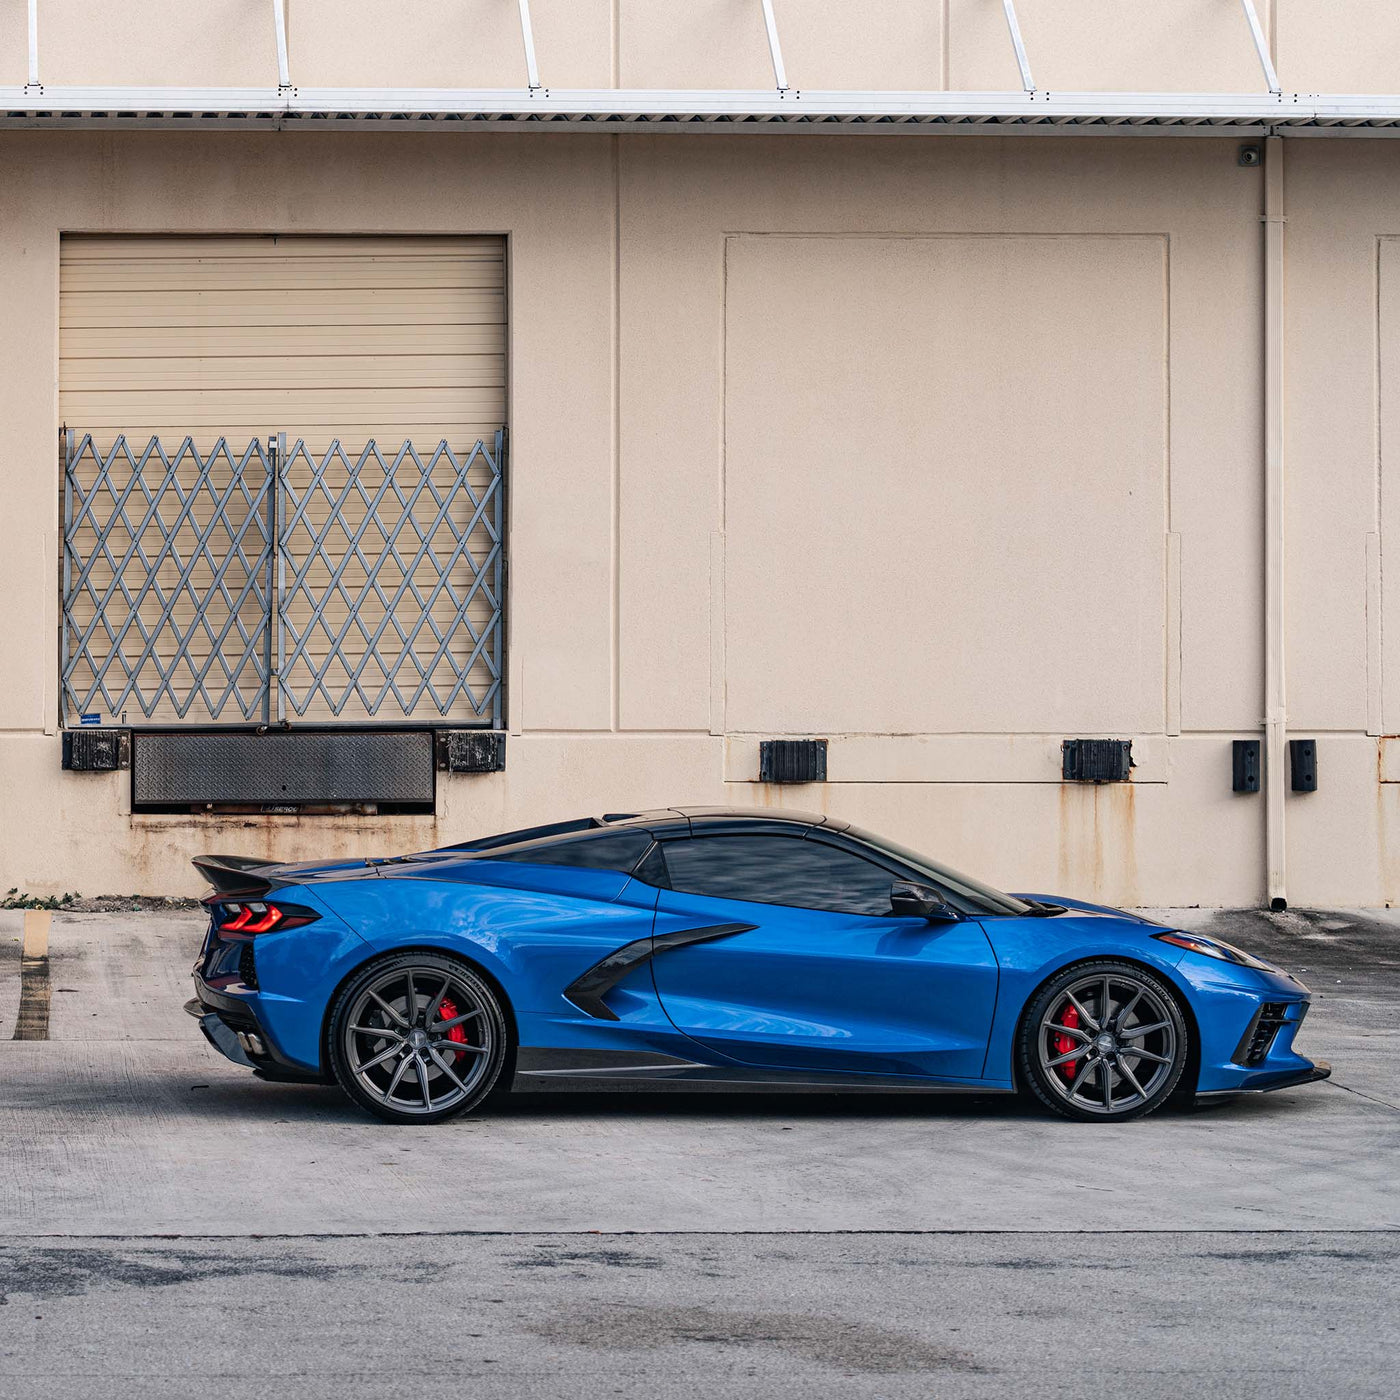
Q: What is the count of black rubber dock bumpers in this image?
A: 6